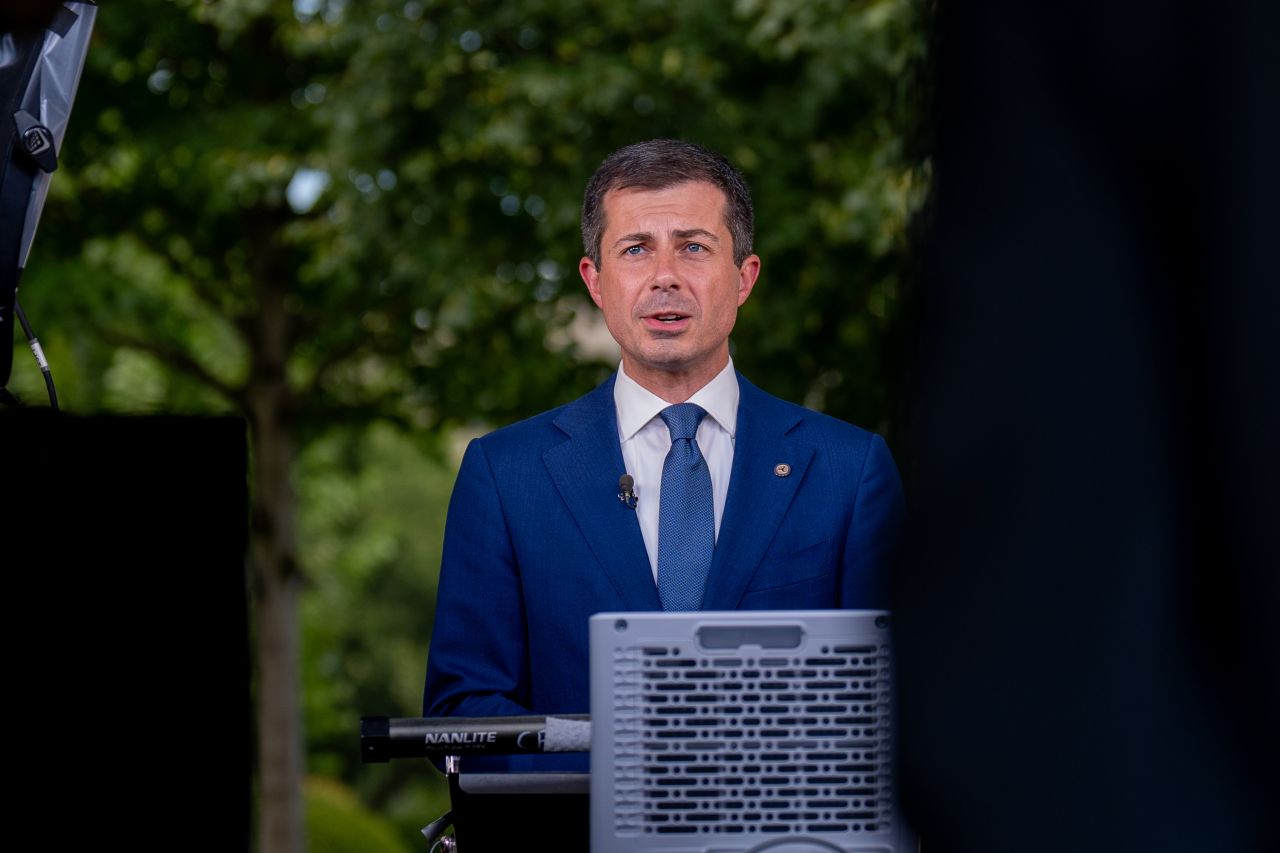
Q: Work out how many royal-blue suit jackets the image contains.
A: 1